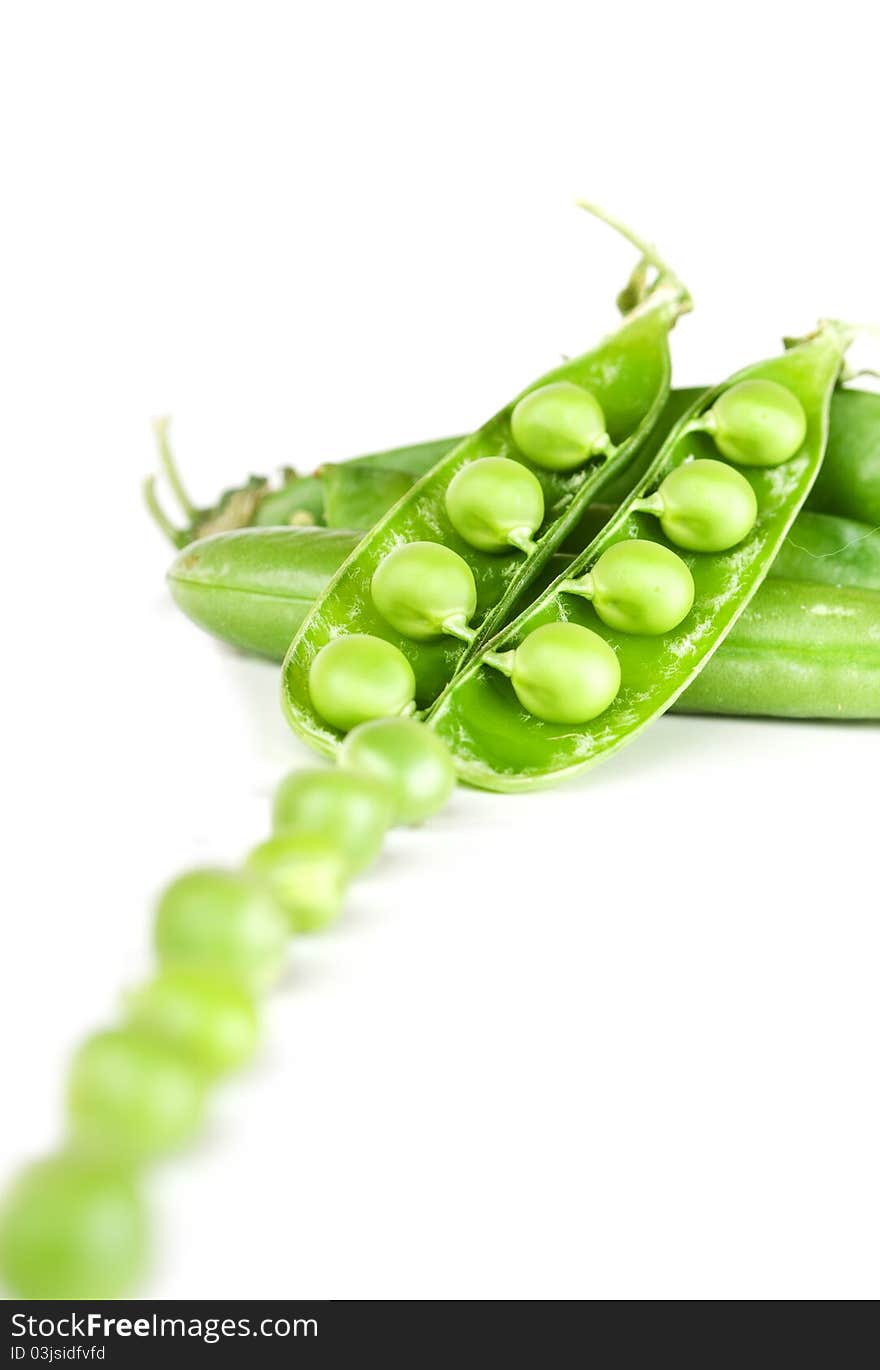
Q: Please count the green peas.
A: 15